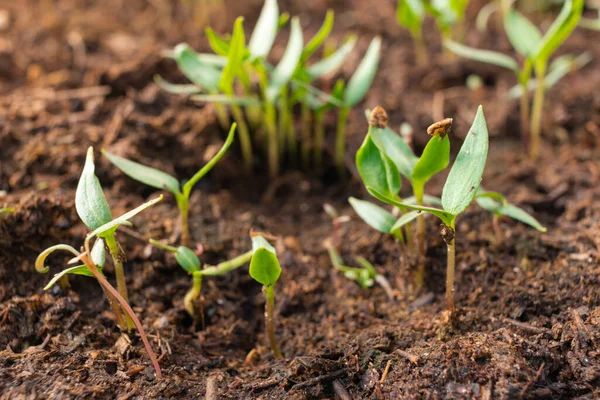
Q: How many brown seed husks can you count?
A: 2